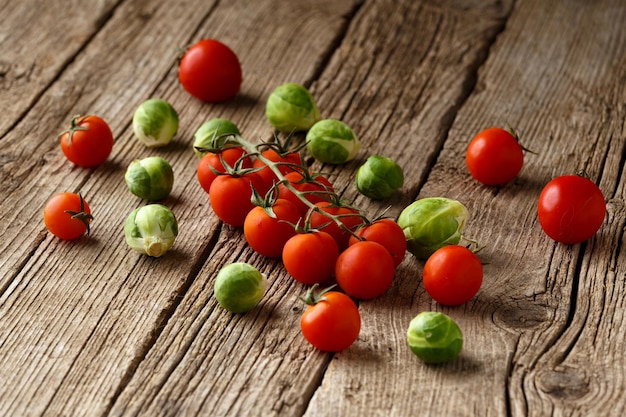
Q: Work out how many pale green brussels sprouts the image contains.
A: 10